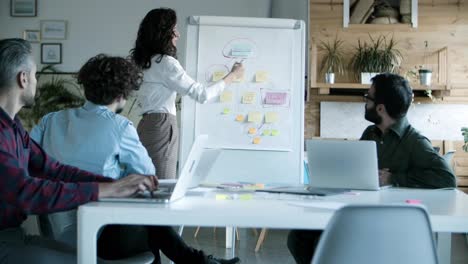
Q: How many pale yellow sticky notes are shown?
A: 7